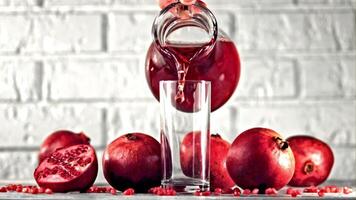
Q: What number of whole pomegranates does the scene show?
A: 5